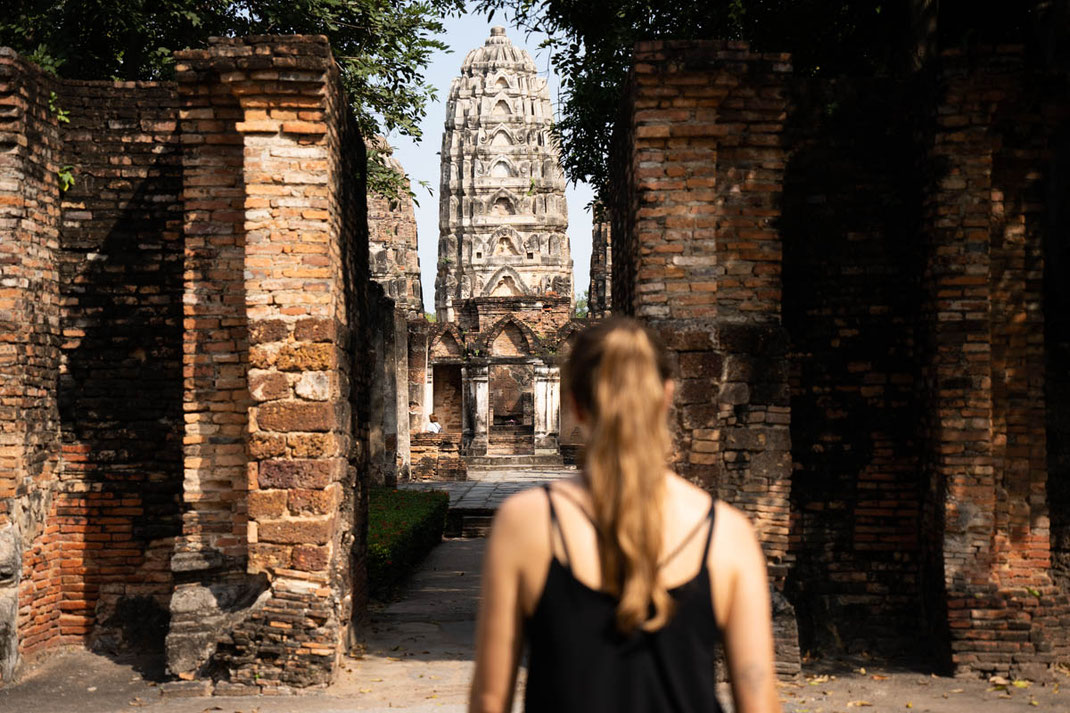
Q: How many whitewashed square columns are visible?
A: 2